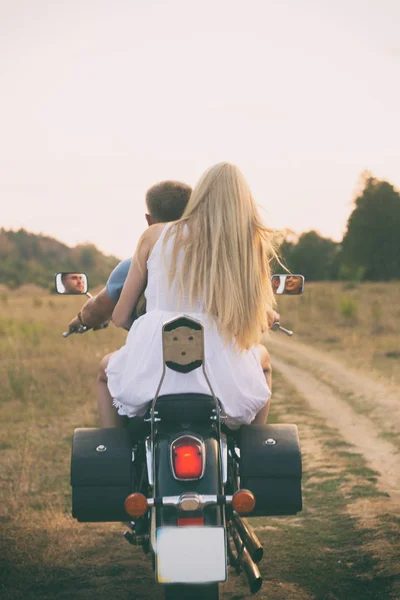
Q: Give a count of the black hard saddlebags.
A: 2